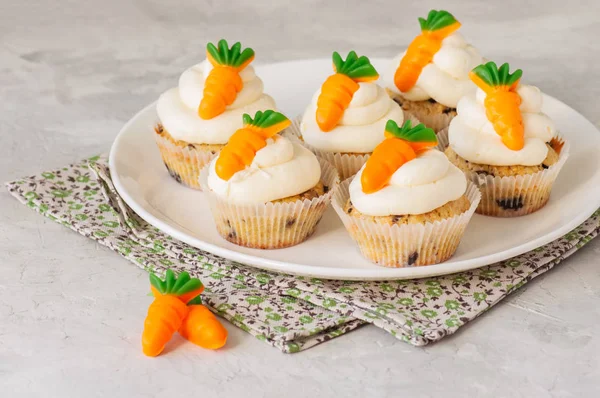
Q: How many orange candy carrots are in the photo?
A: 8